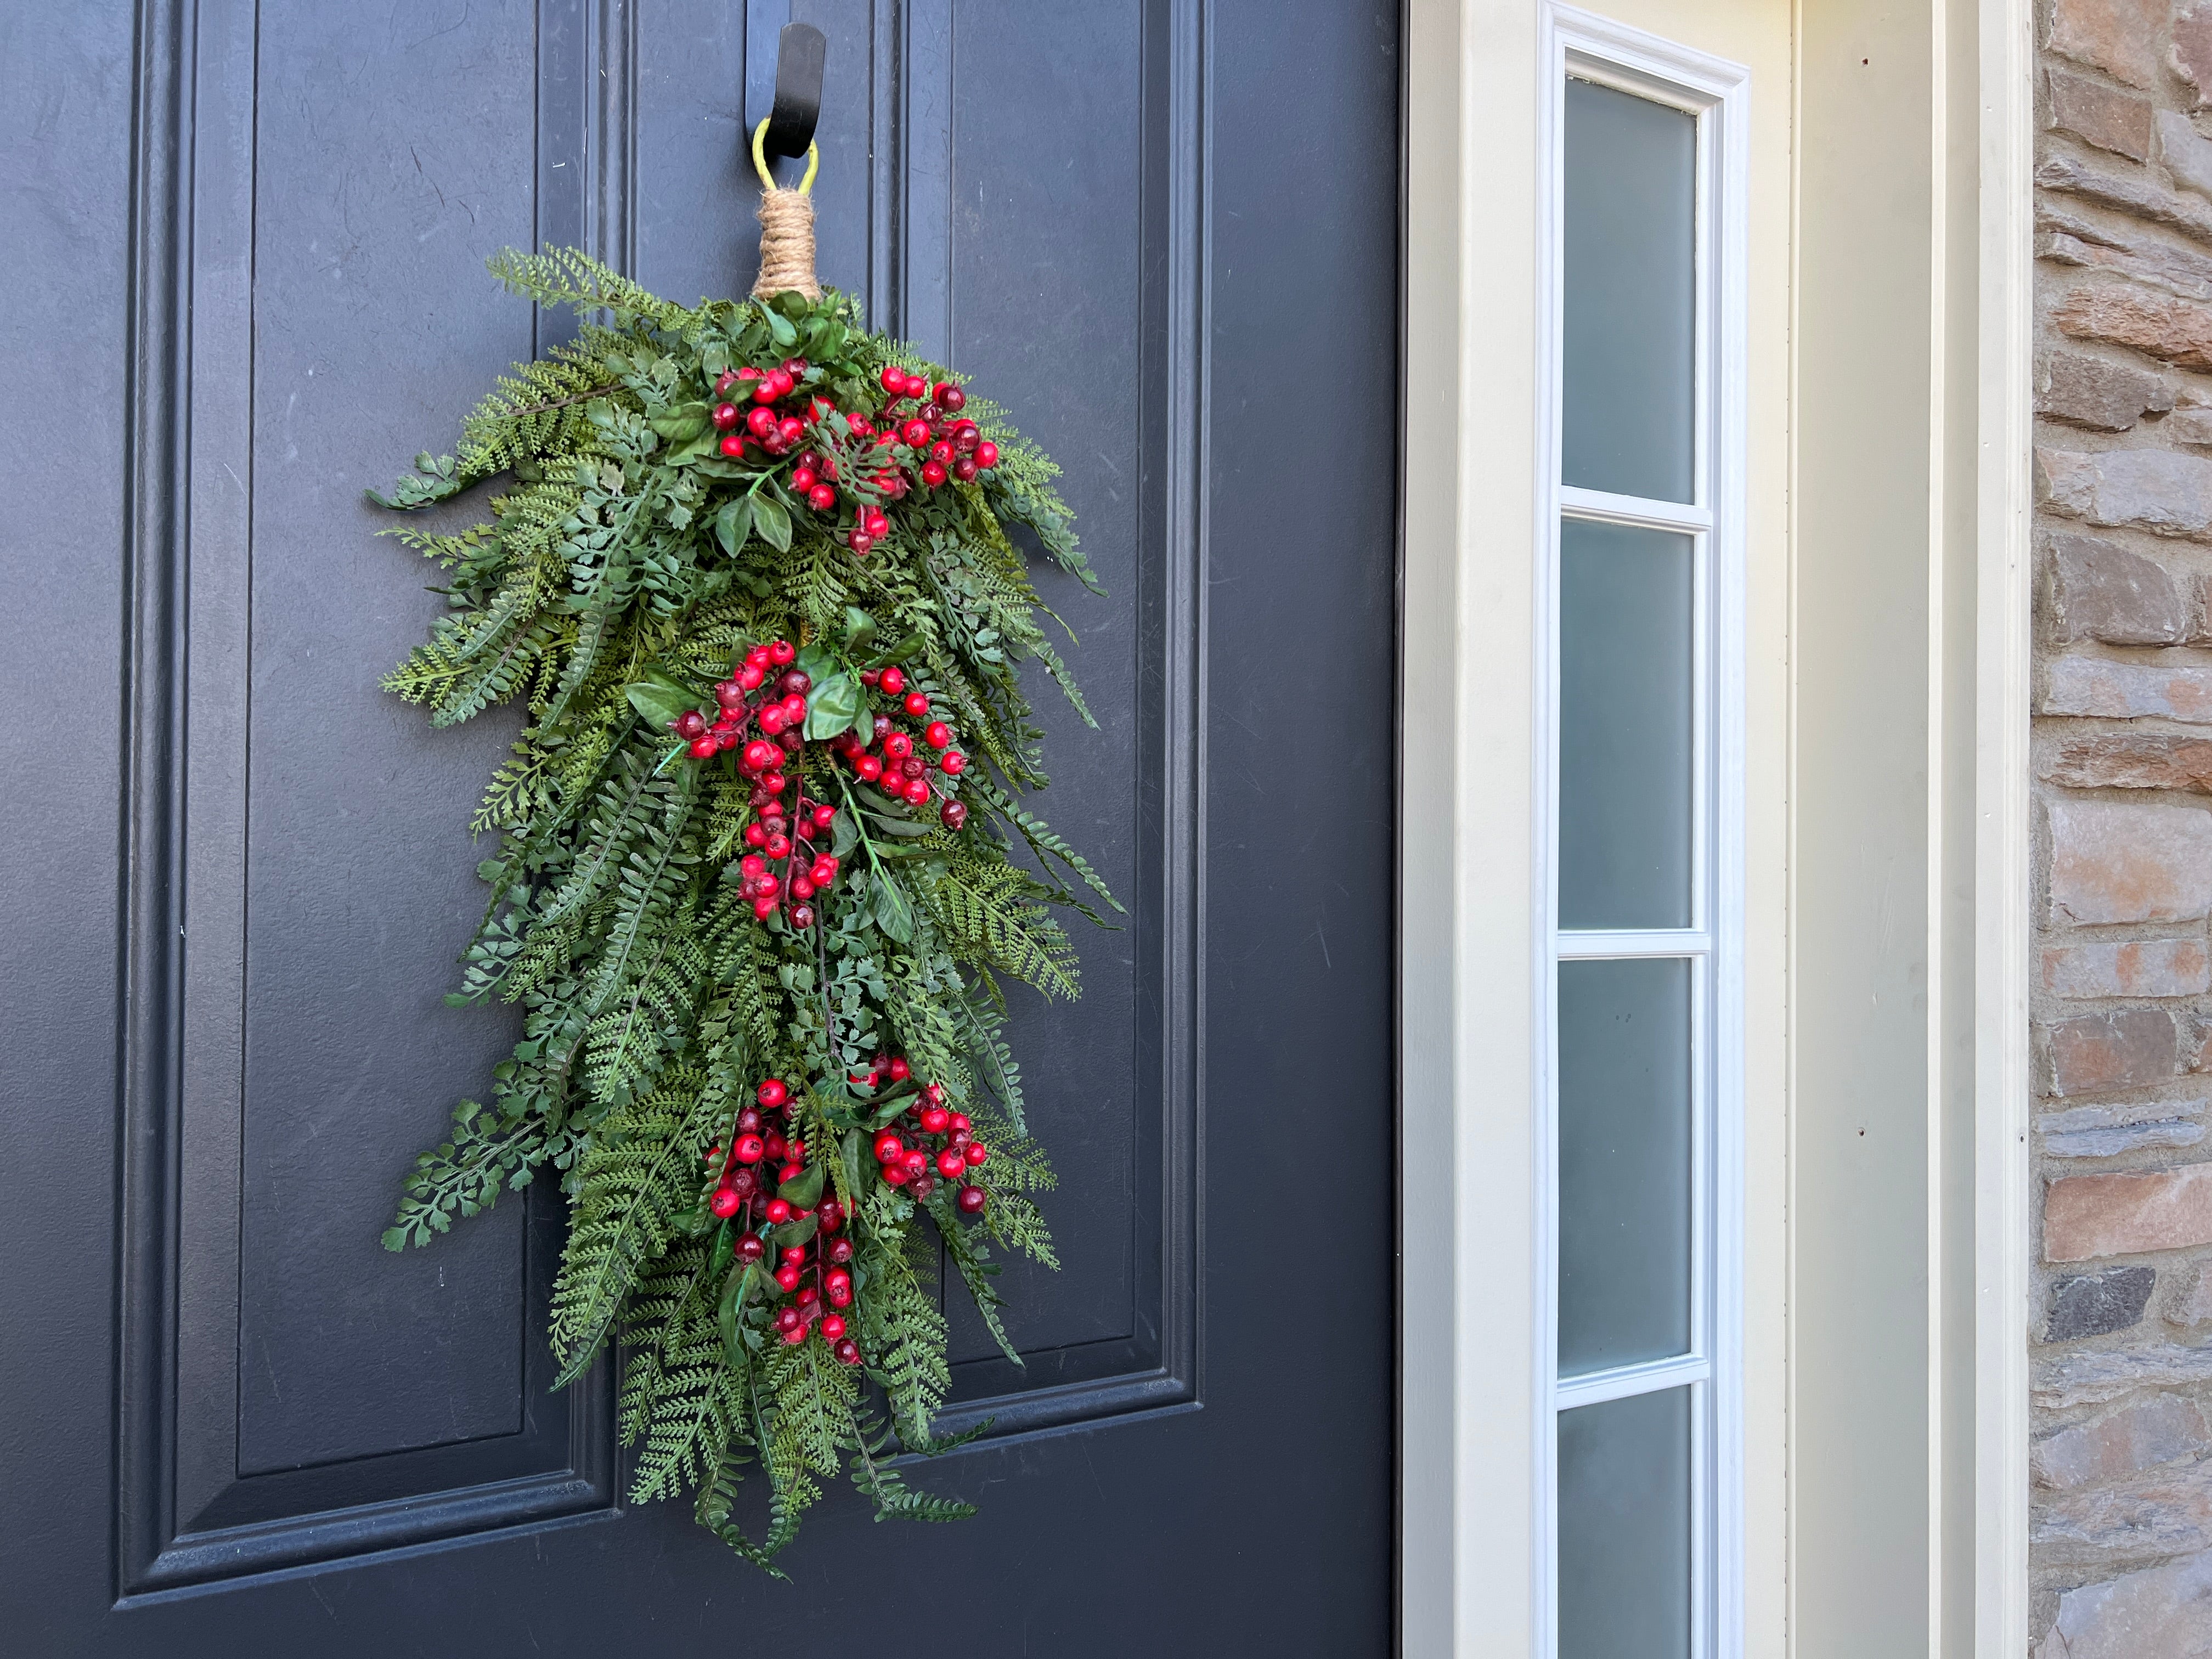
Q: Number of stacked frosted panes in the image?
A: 4